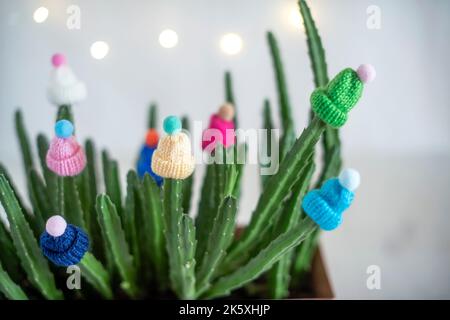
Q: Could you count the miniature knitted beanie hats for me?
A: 8